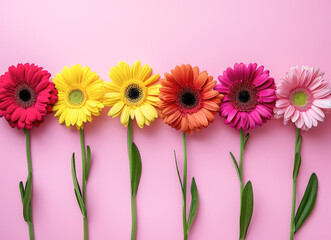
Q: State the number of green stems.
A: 6